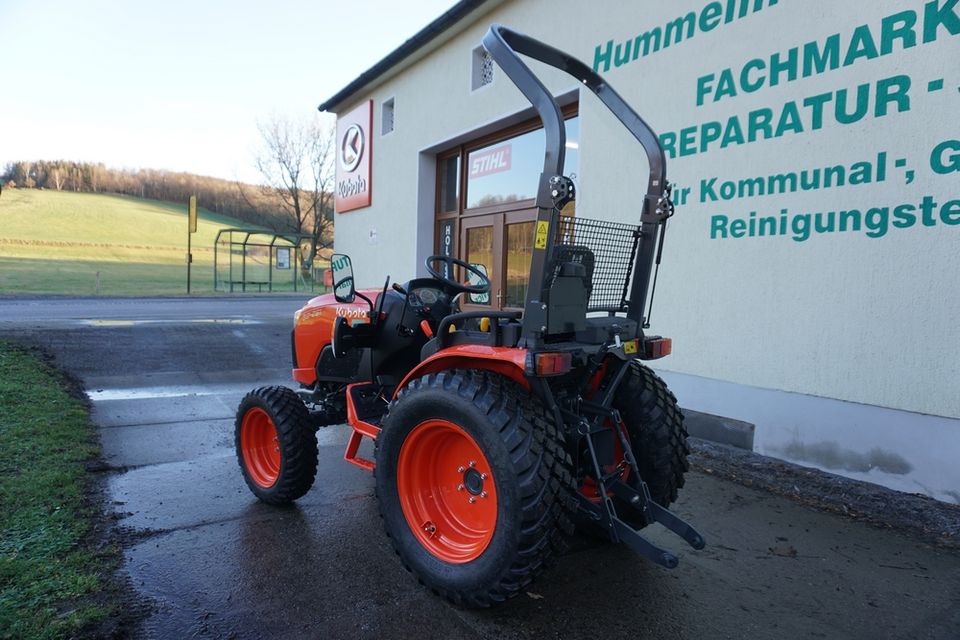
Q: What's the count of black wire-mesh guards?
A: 1